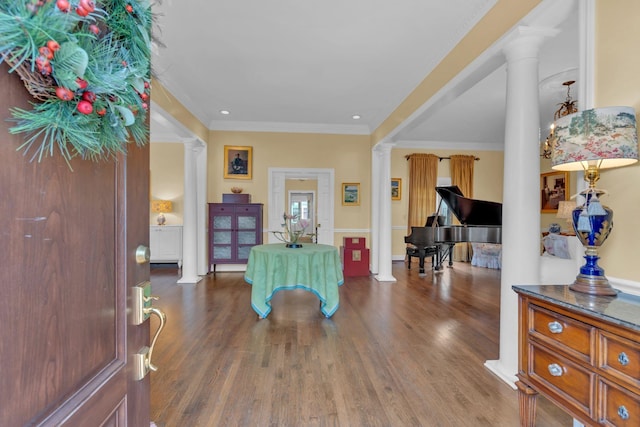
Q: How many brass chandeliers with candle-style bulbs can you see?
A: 1